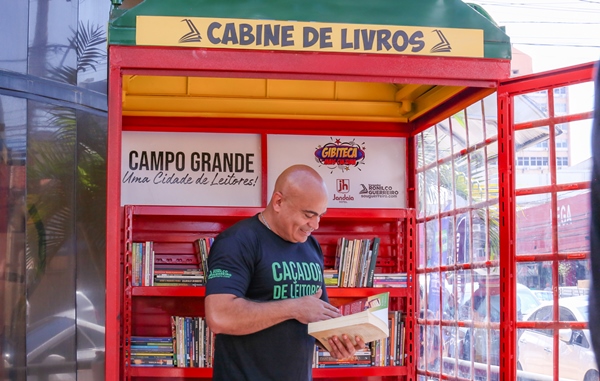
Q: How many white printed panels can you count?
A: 2